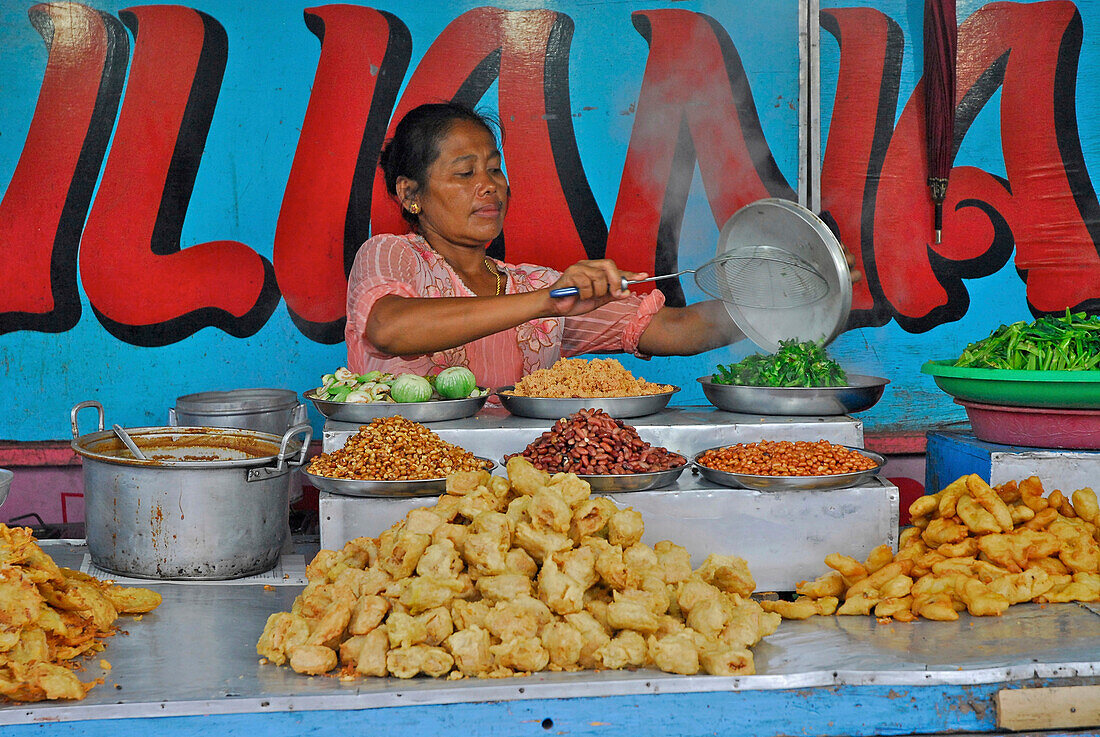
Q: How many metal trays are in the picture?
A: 6